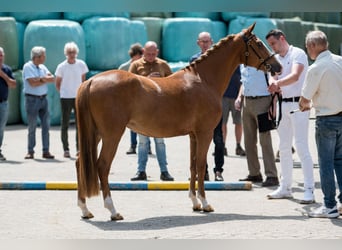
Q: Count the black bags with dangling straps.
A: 1